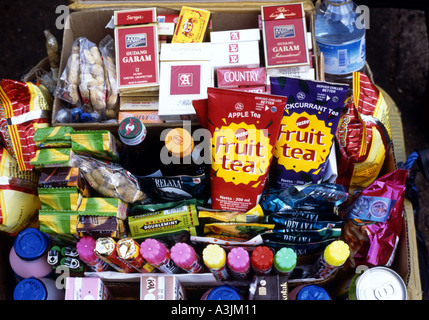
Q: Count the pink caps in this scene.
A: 4